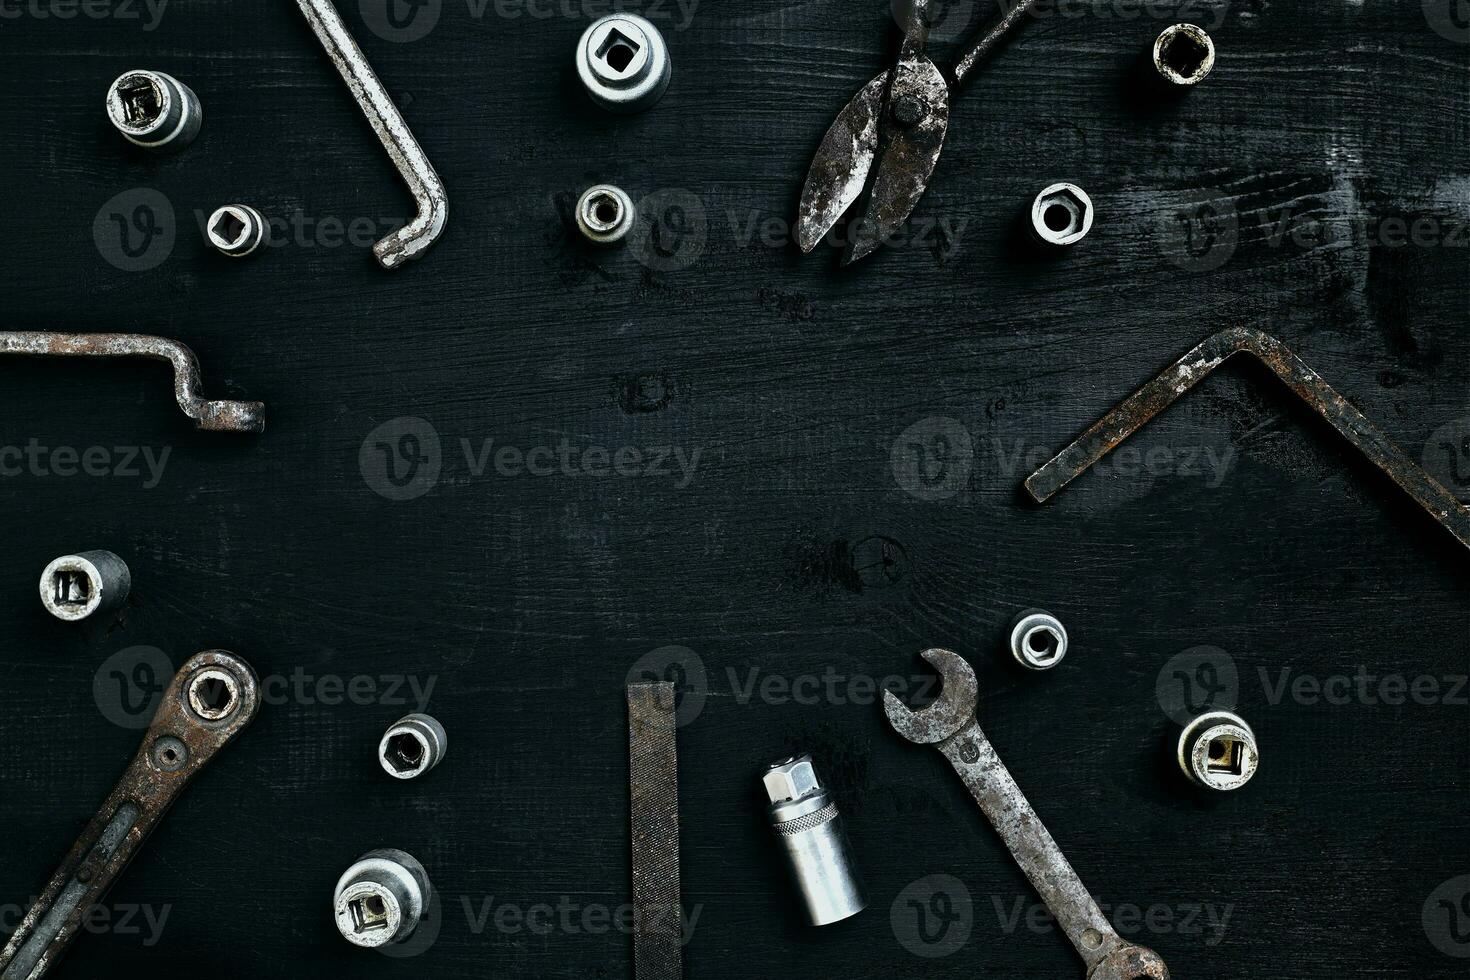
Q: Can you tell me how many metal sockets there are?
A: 12